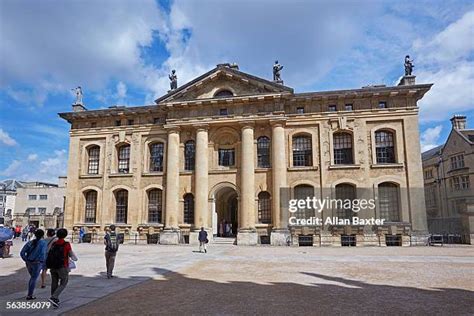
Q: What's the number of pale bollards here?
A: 0